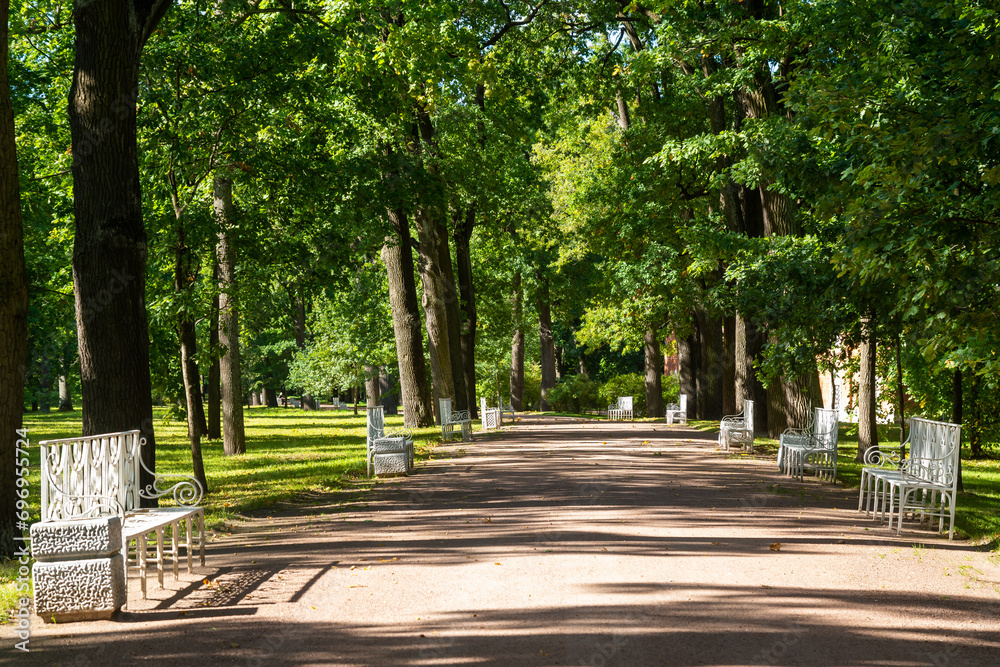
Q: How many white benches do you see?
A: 10